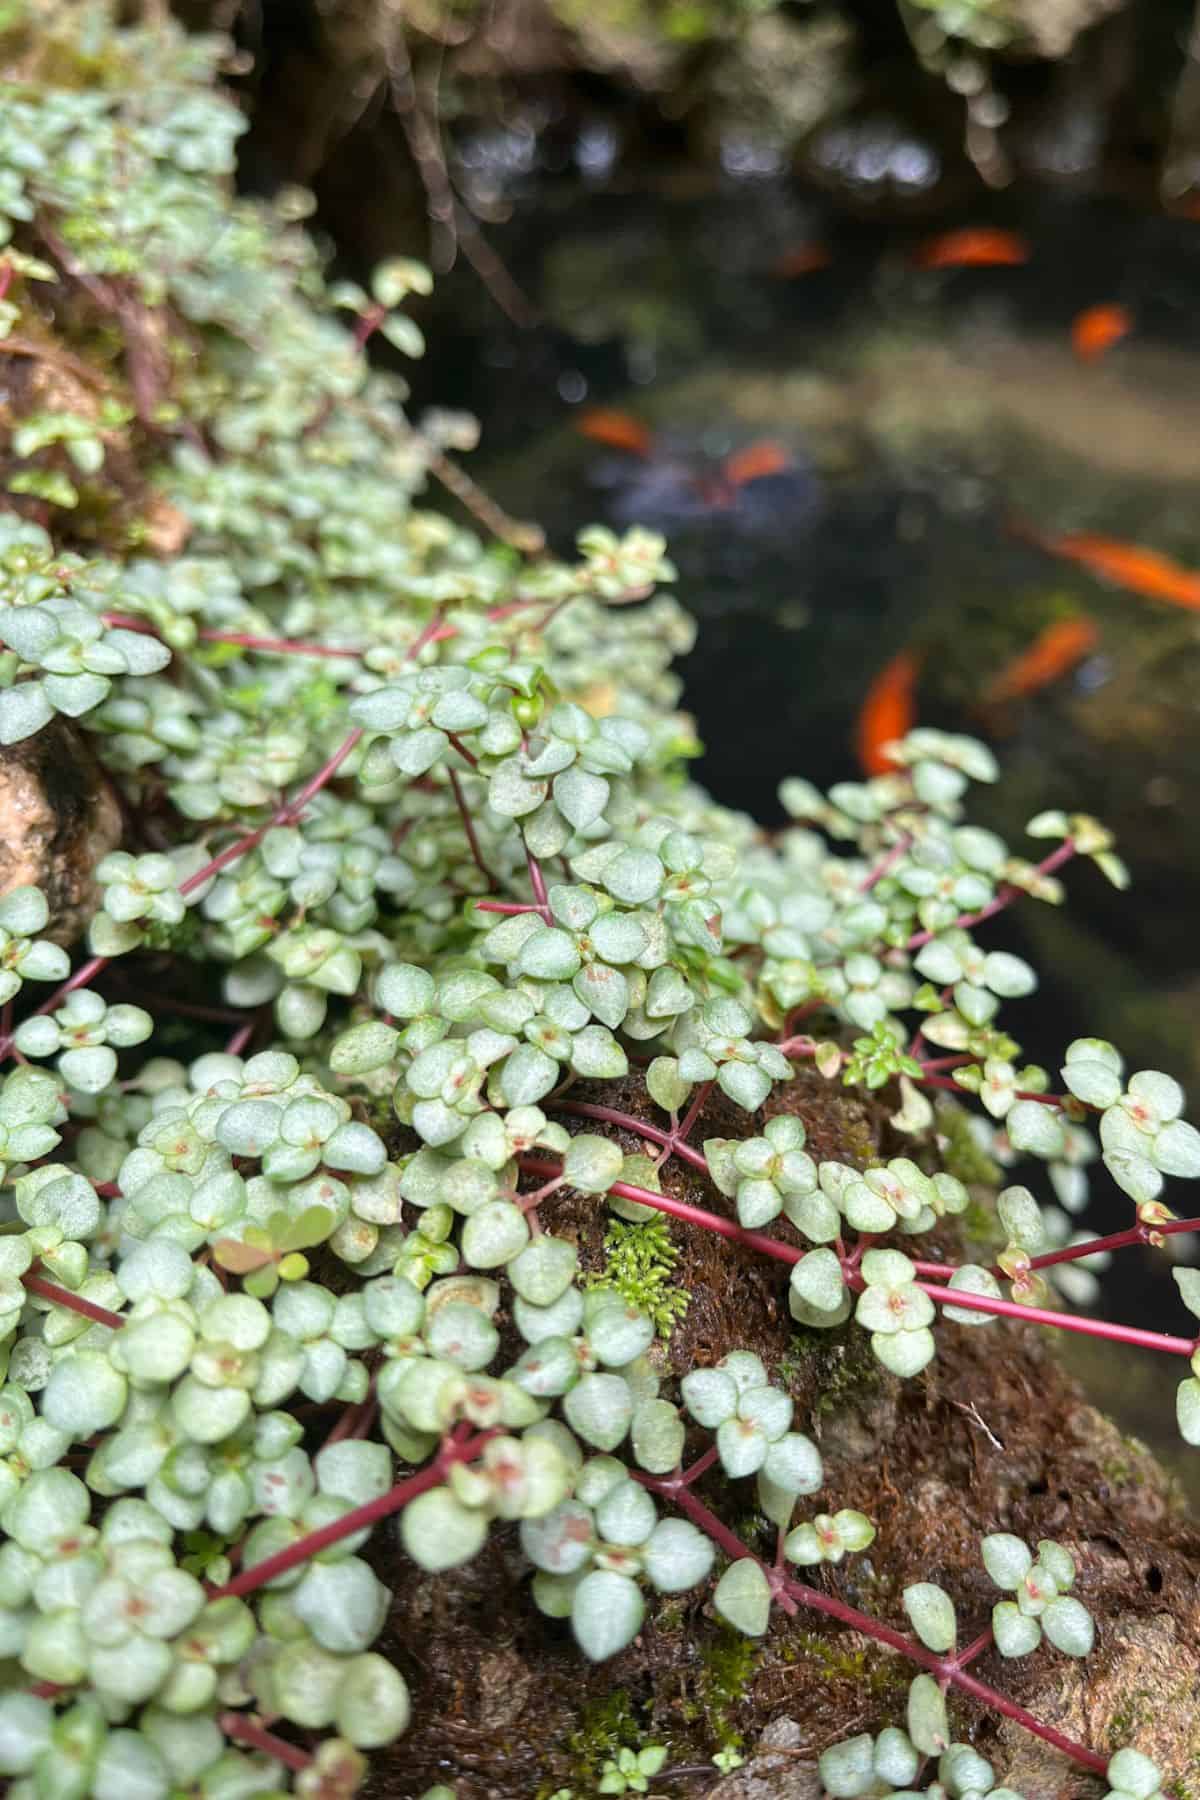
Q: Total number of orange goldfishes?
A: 8